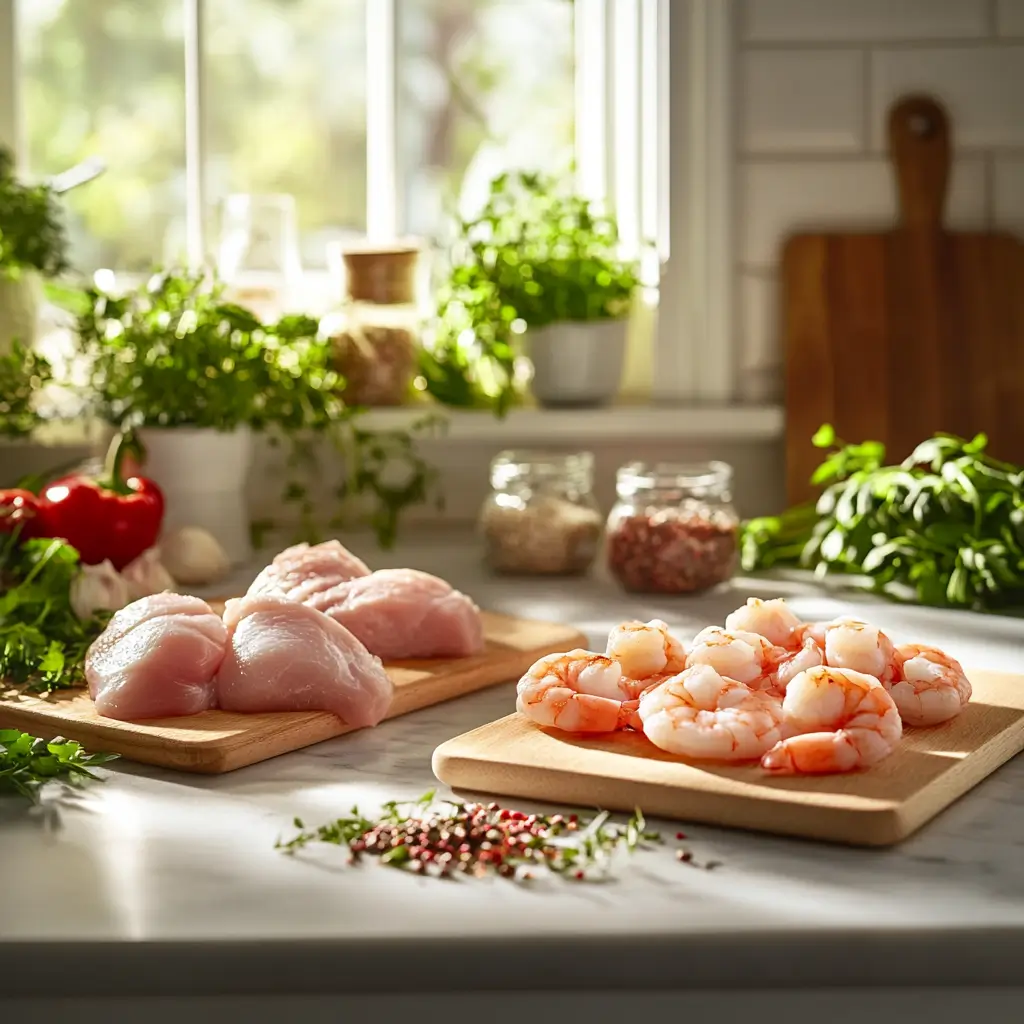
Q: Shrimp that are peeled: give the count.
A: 8